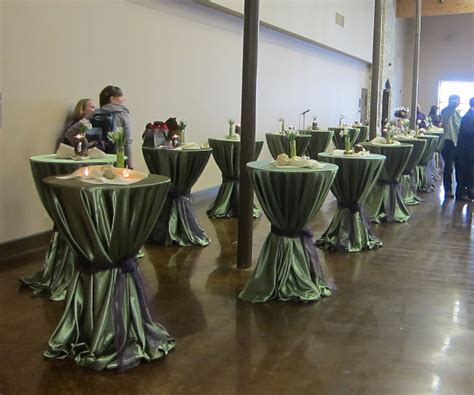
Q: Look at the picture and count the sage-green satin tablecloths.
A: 14